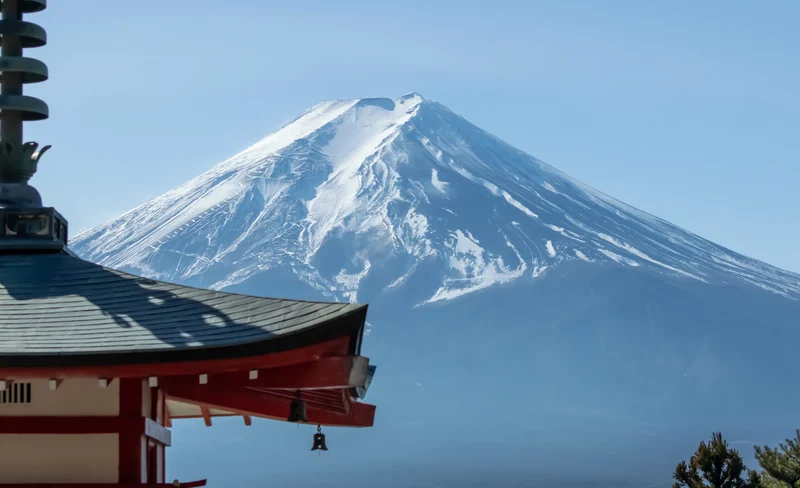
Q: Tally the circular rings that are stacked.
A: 4